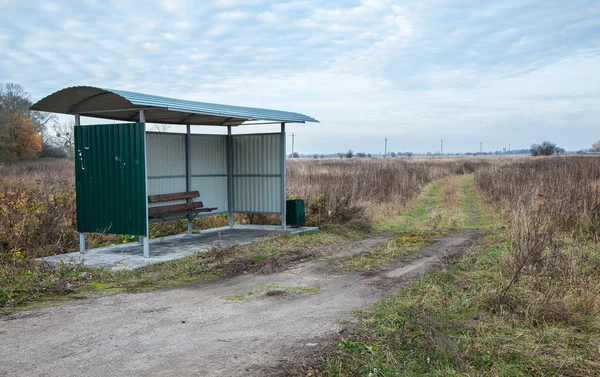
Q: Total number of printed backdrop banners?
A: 0